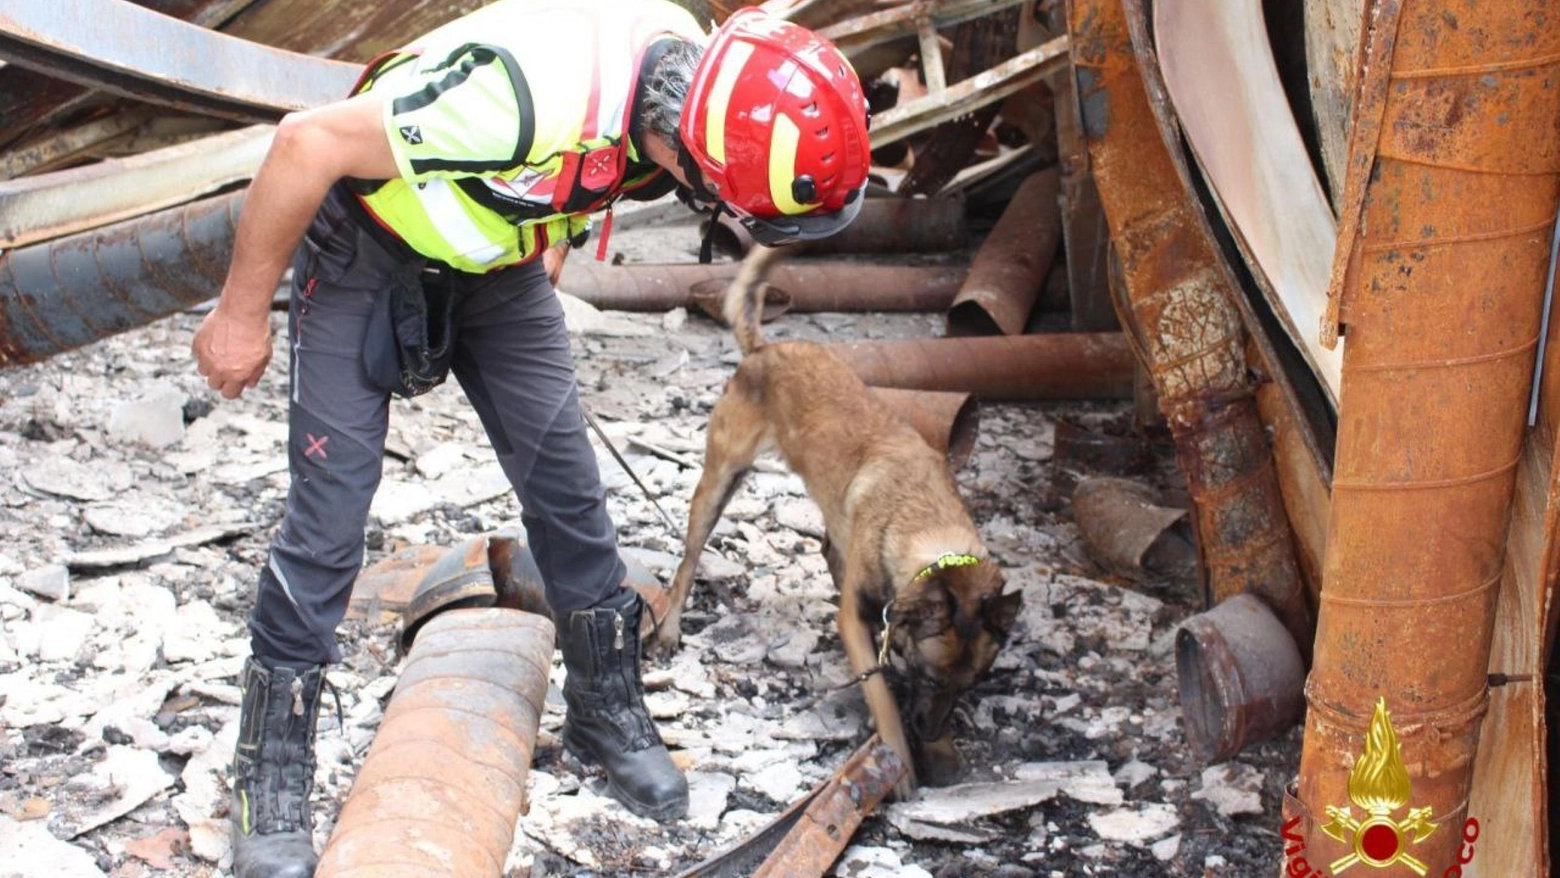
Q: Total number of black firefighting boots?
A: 2